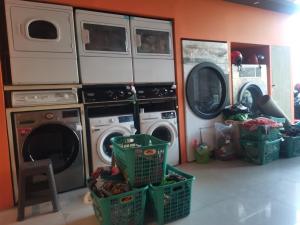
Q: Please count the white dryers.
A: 3